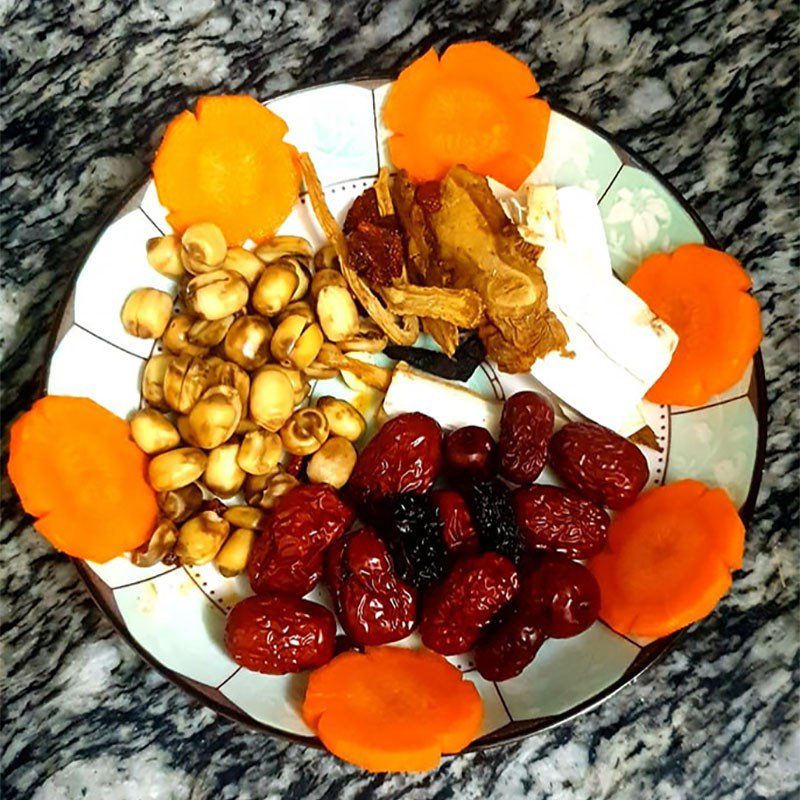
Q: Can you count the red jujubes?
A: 12